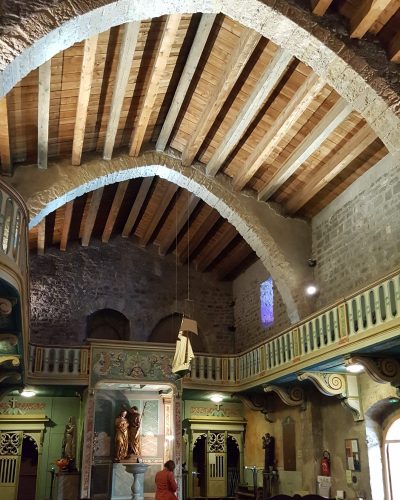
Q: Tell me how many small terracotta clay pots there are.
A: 0